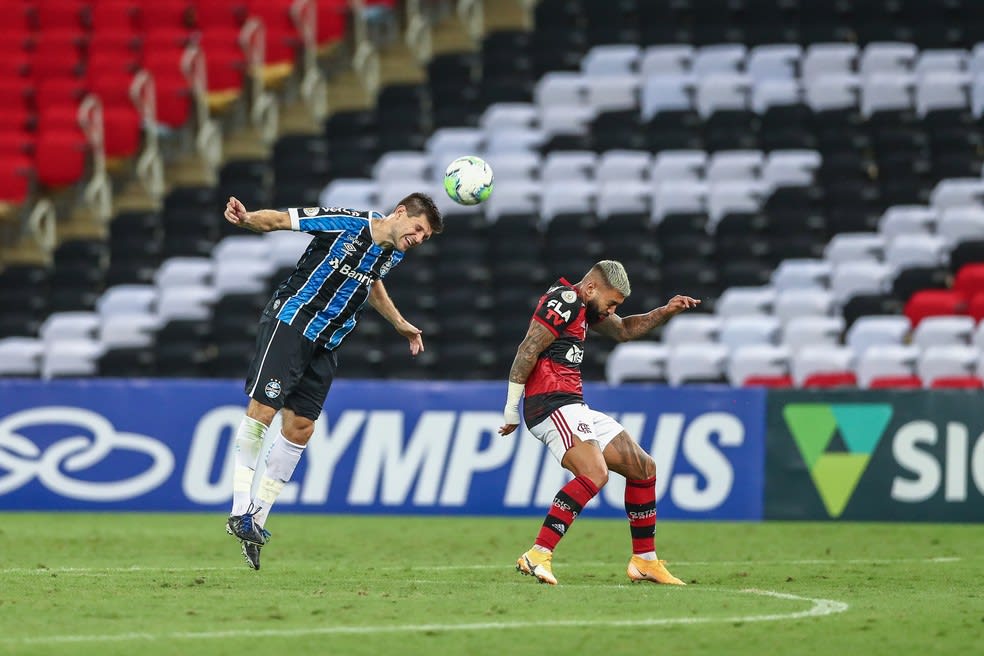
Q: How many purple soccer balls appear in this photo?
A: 0